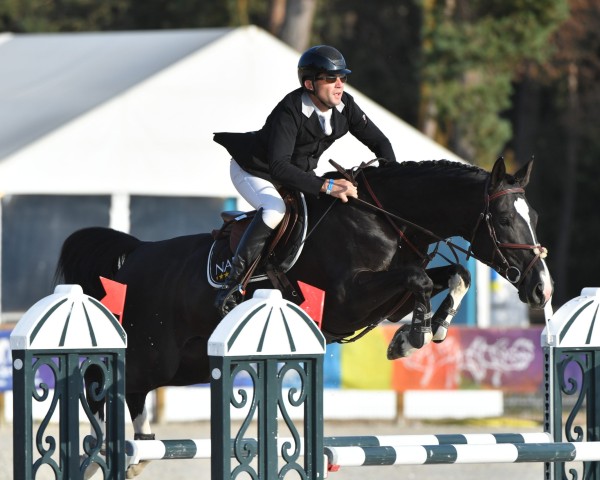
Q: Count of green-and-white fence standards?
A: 3